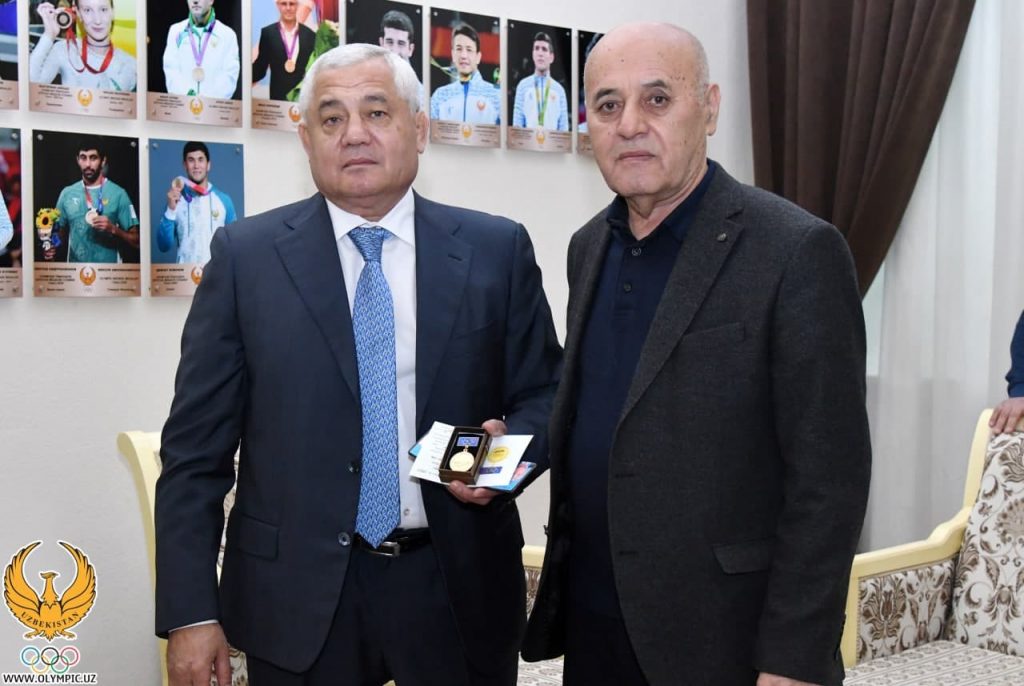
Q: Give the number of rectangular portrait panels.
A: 11